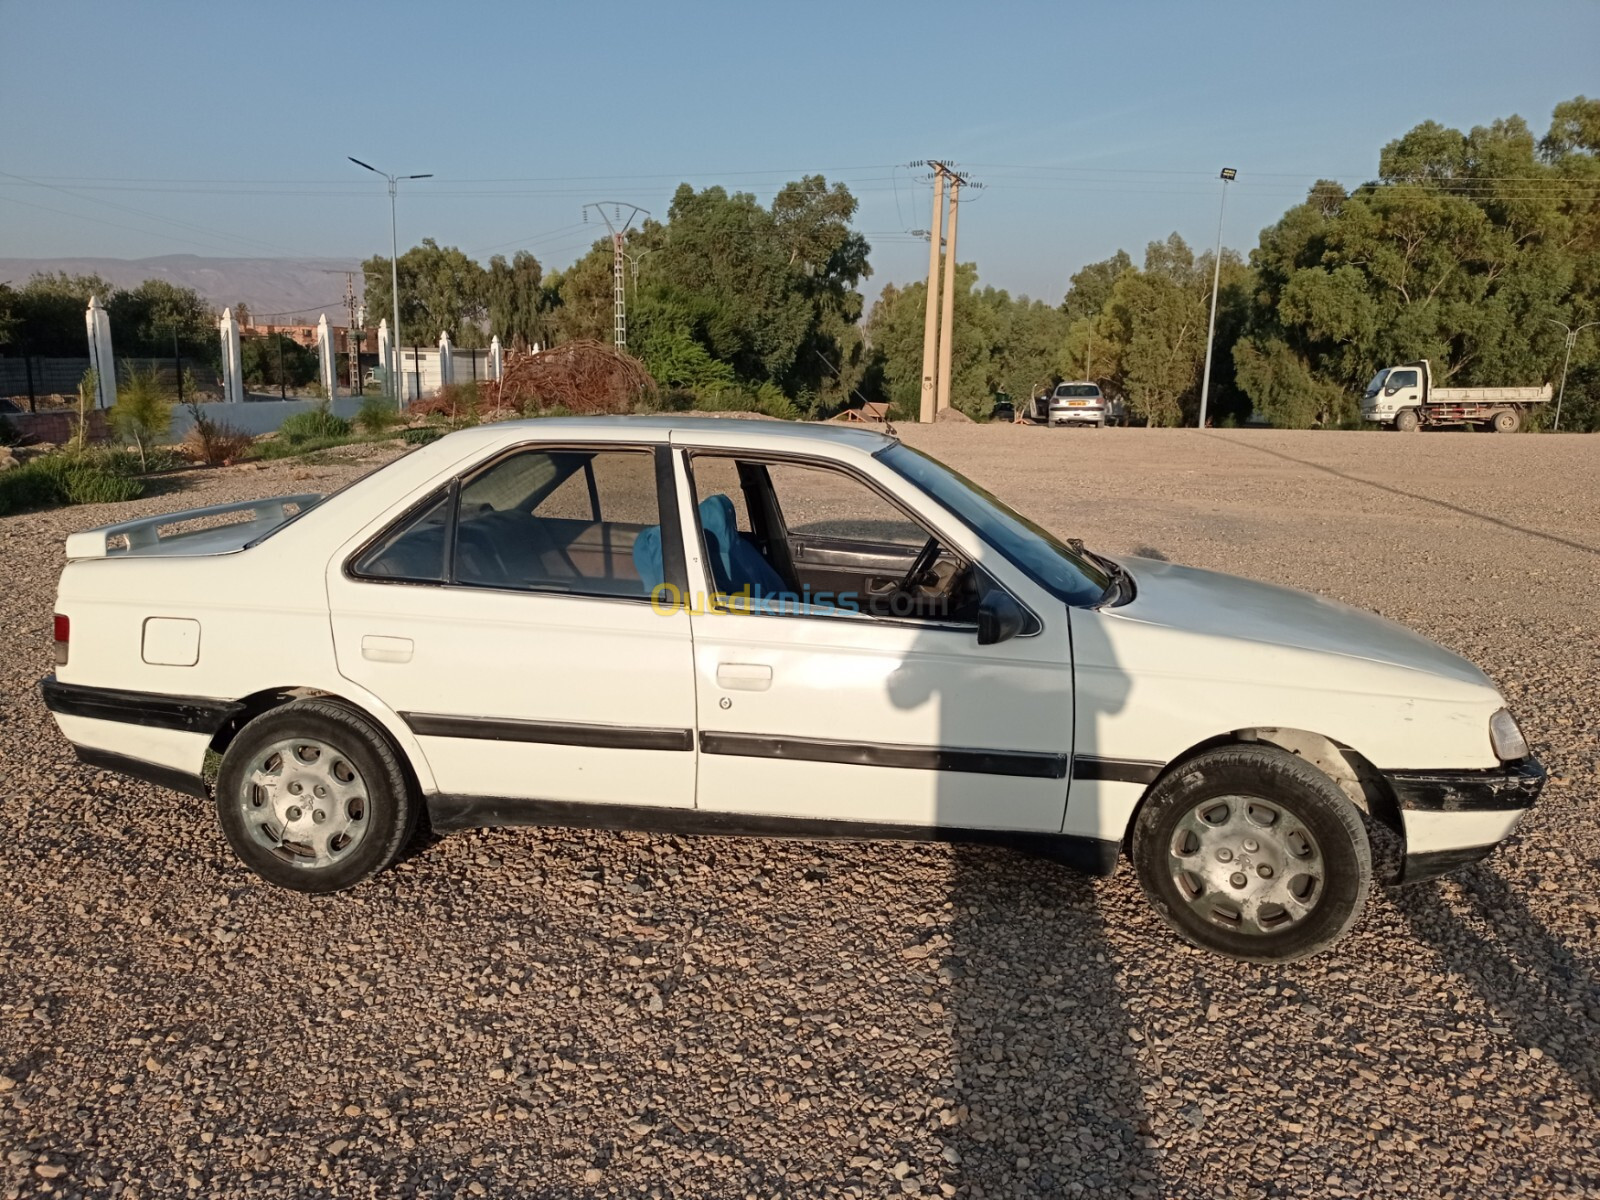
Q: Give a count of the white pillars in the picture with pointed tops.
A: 7